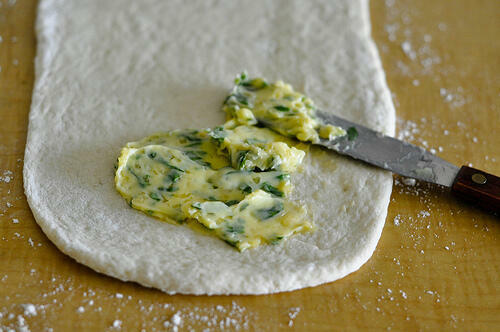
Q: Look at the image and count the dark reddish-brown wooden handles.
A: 1